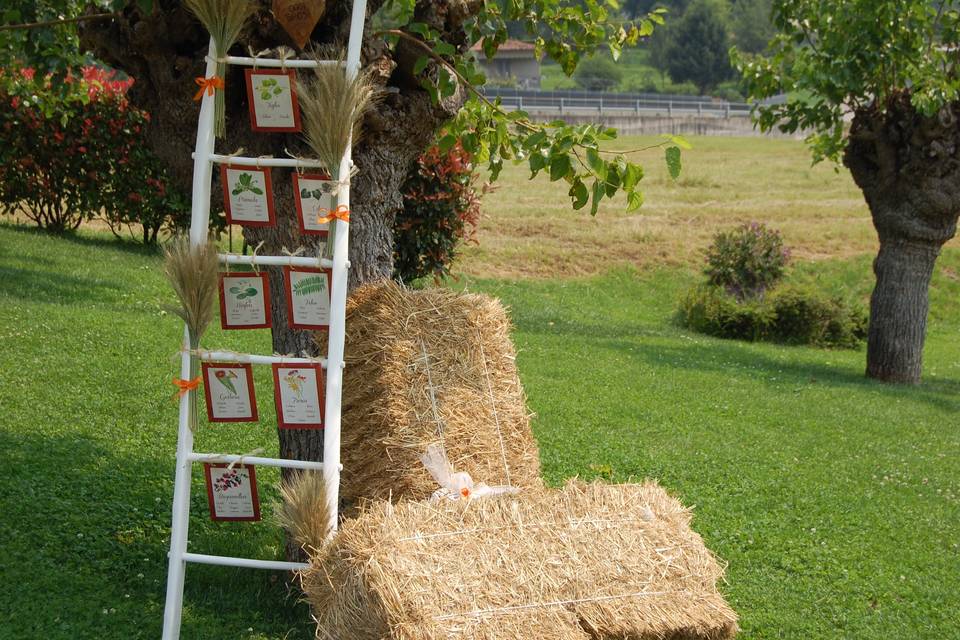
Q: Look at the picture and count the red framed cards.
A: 8